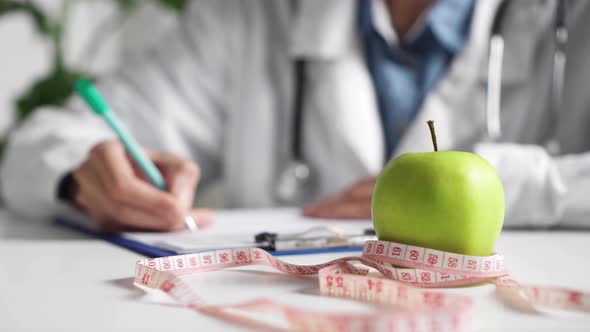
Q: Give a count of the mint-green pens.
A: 1